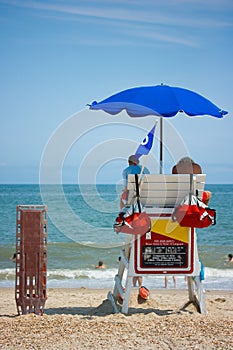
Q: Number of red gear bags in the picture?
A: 2